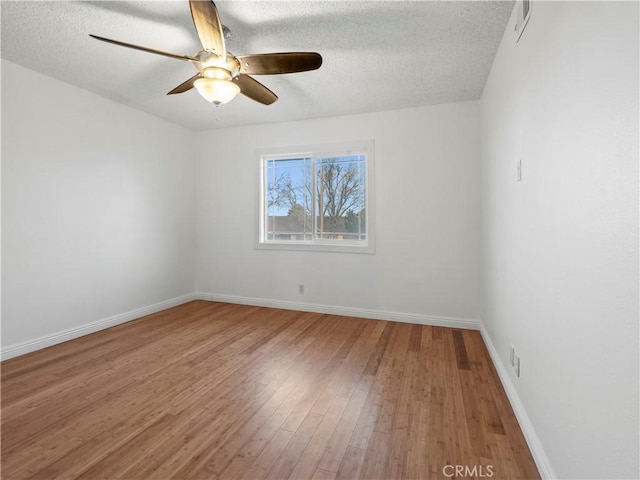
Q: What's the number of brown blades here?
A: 5